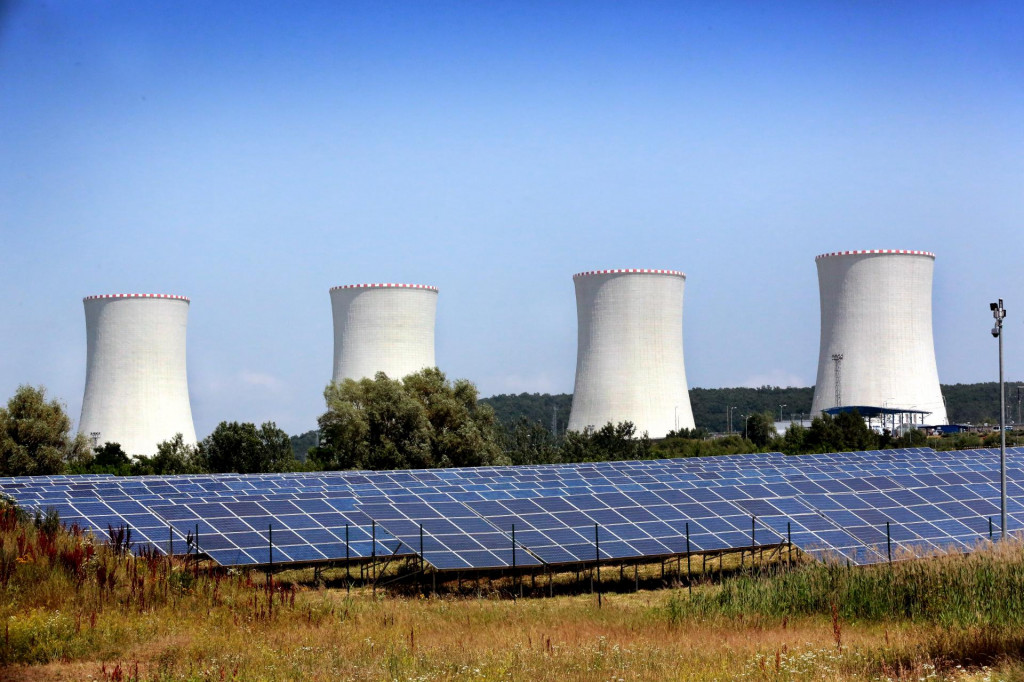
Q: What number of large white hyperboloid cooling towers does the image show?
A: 4